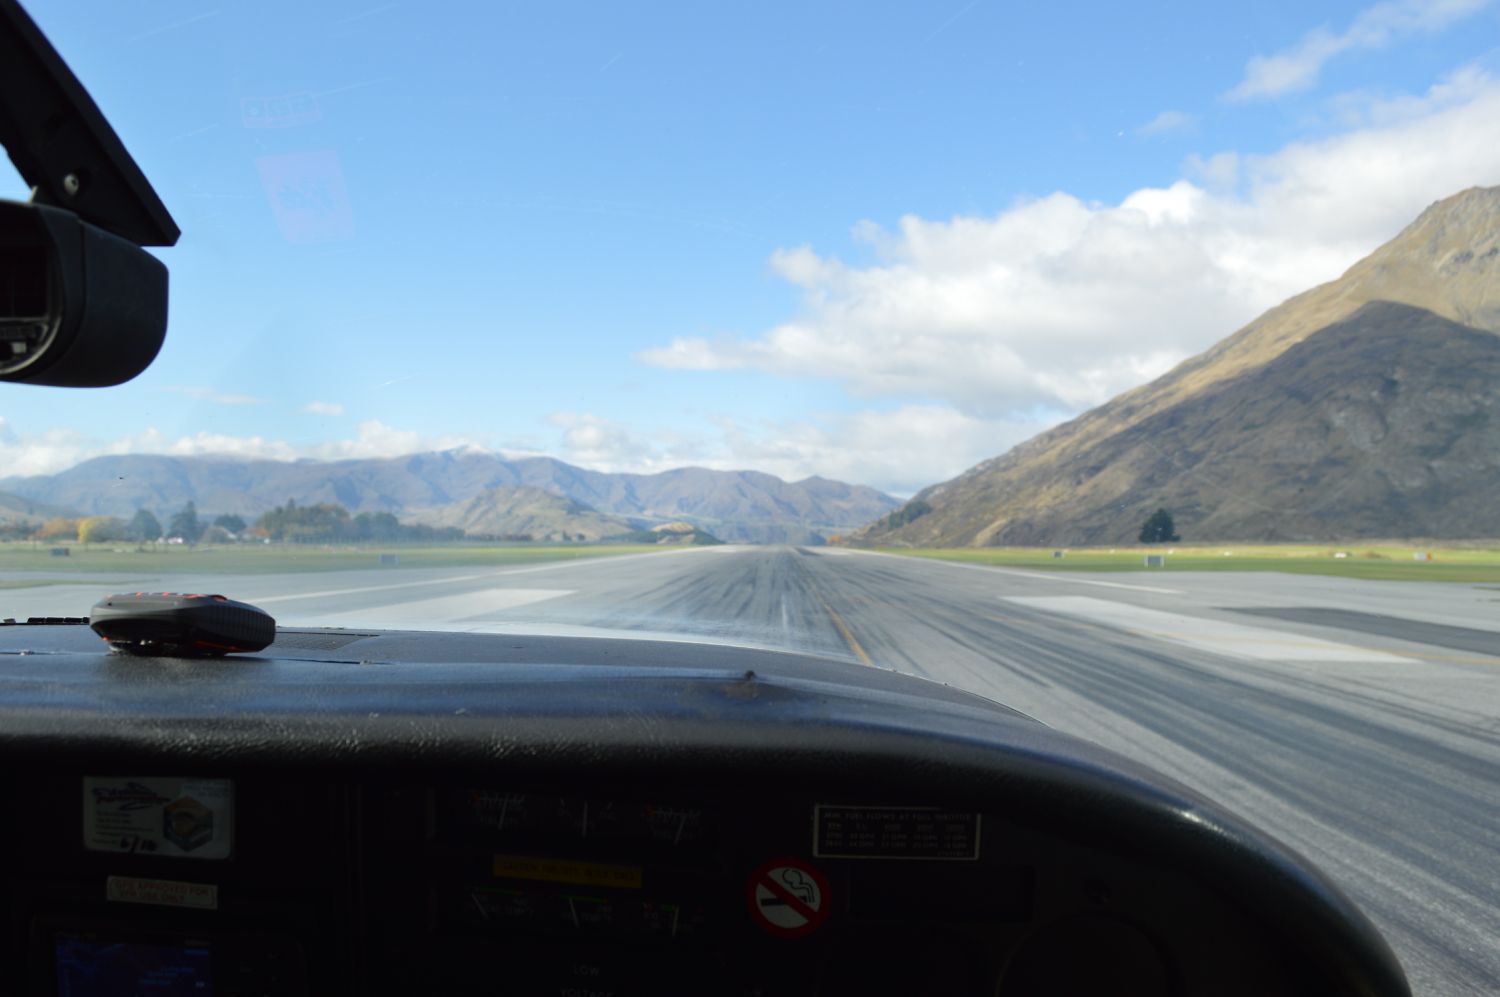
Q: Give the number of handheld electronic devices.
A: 1